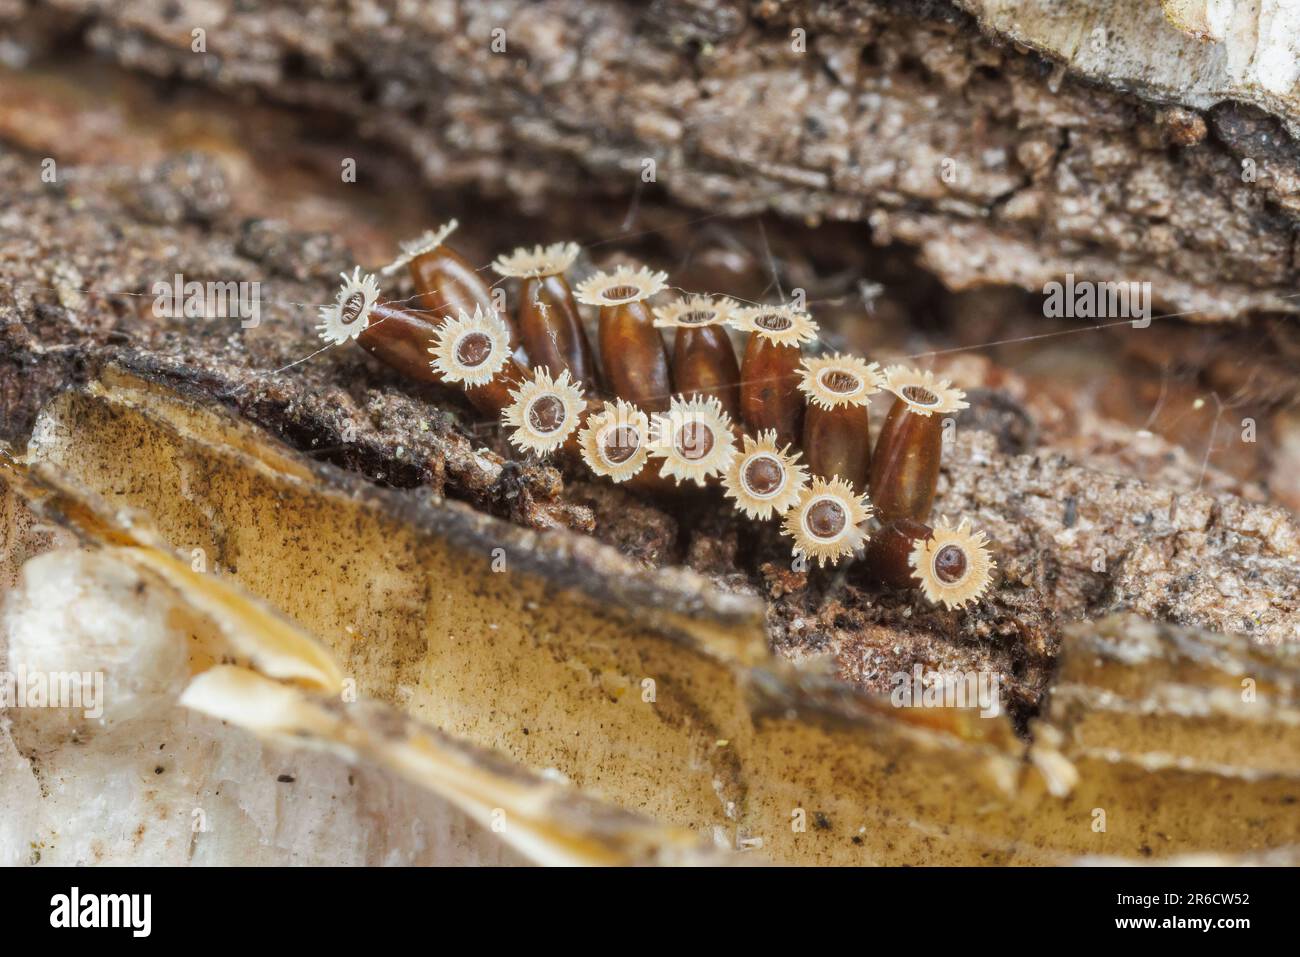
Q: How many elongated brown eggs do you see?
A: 15